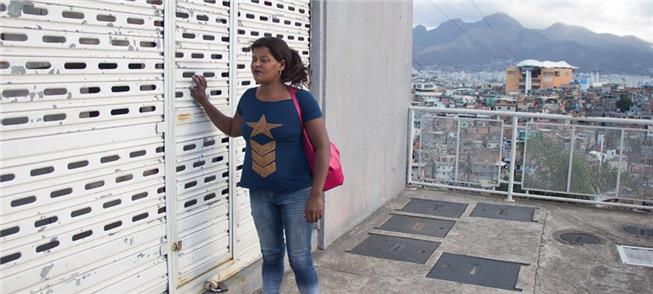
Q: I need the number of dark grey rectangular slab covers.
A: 5